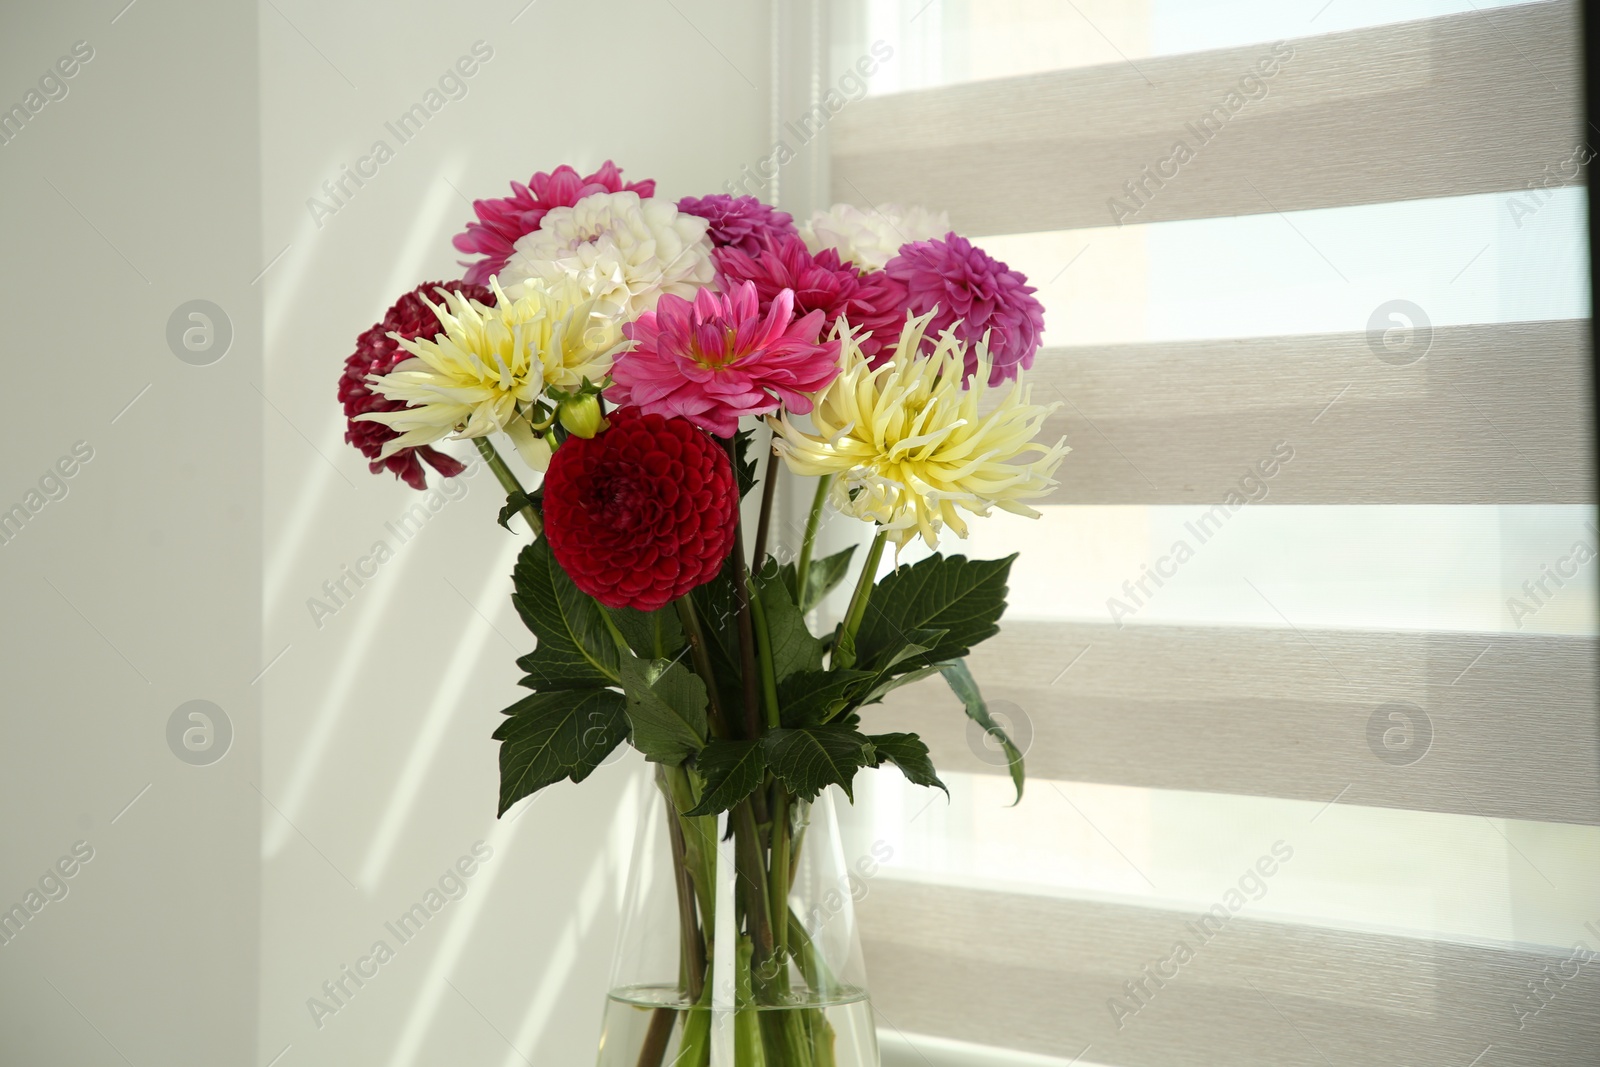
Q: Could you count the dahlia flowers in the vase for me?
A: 11